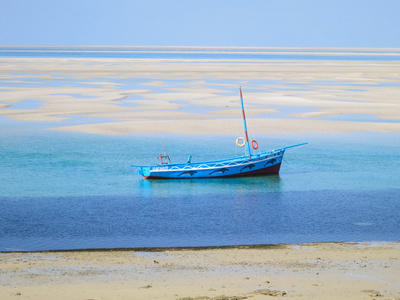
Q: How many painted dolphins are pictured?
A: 4